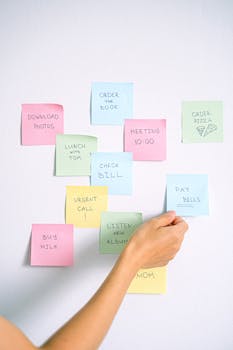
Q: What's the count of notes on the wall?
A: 11